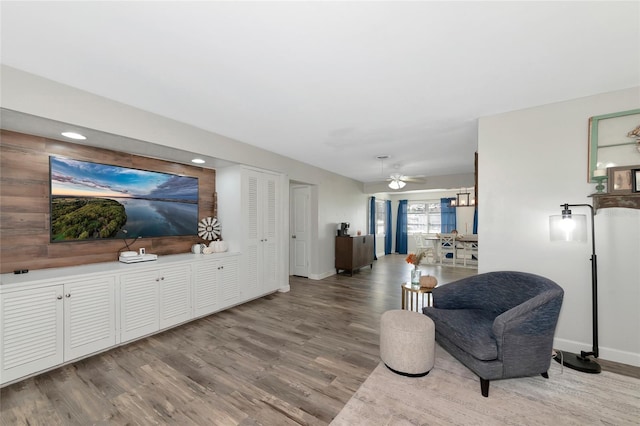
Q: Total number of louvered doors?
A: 8